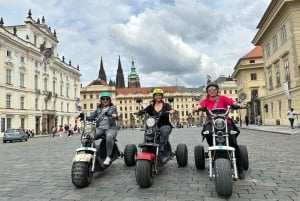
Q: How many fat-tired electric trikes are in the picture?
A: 3